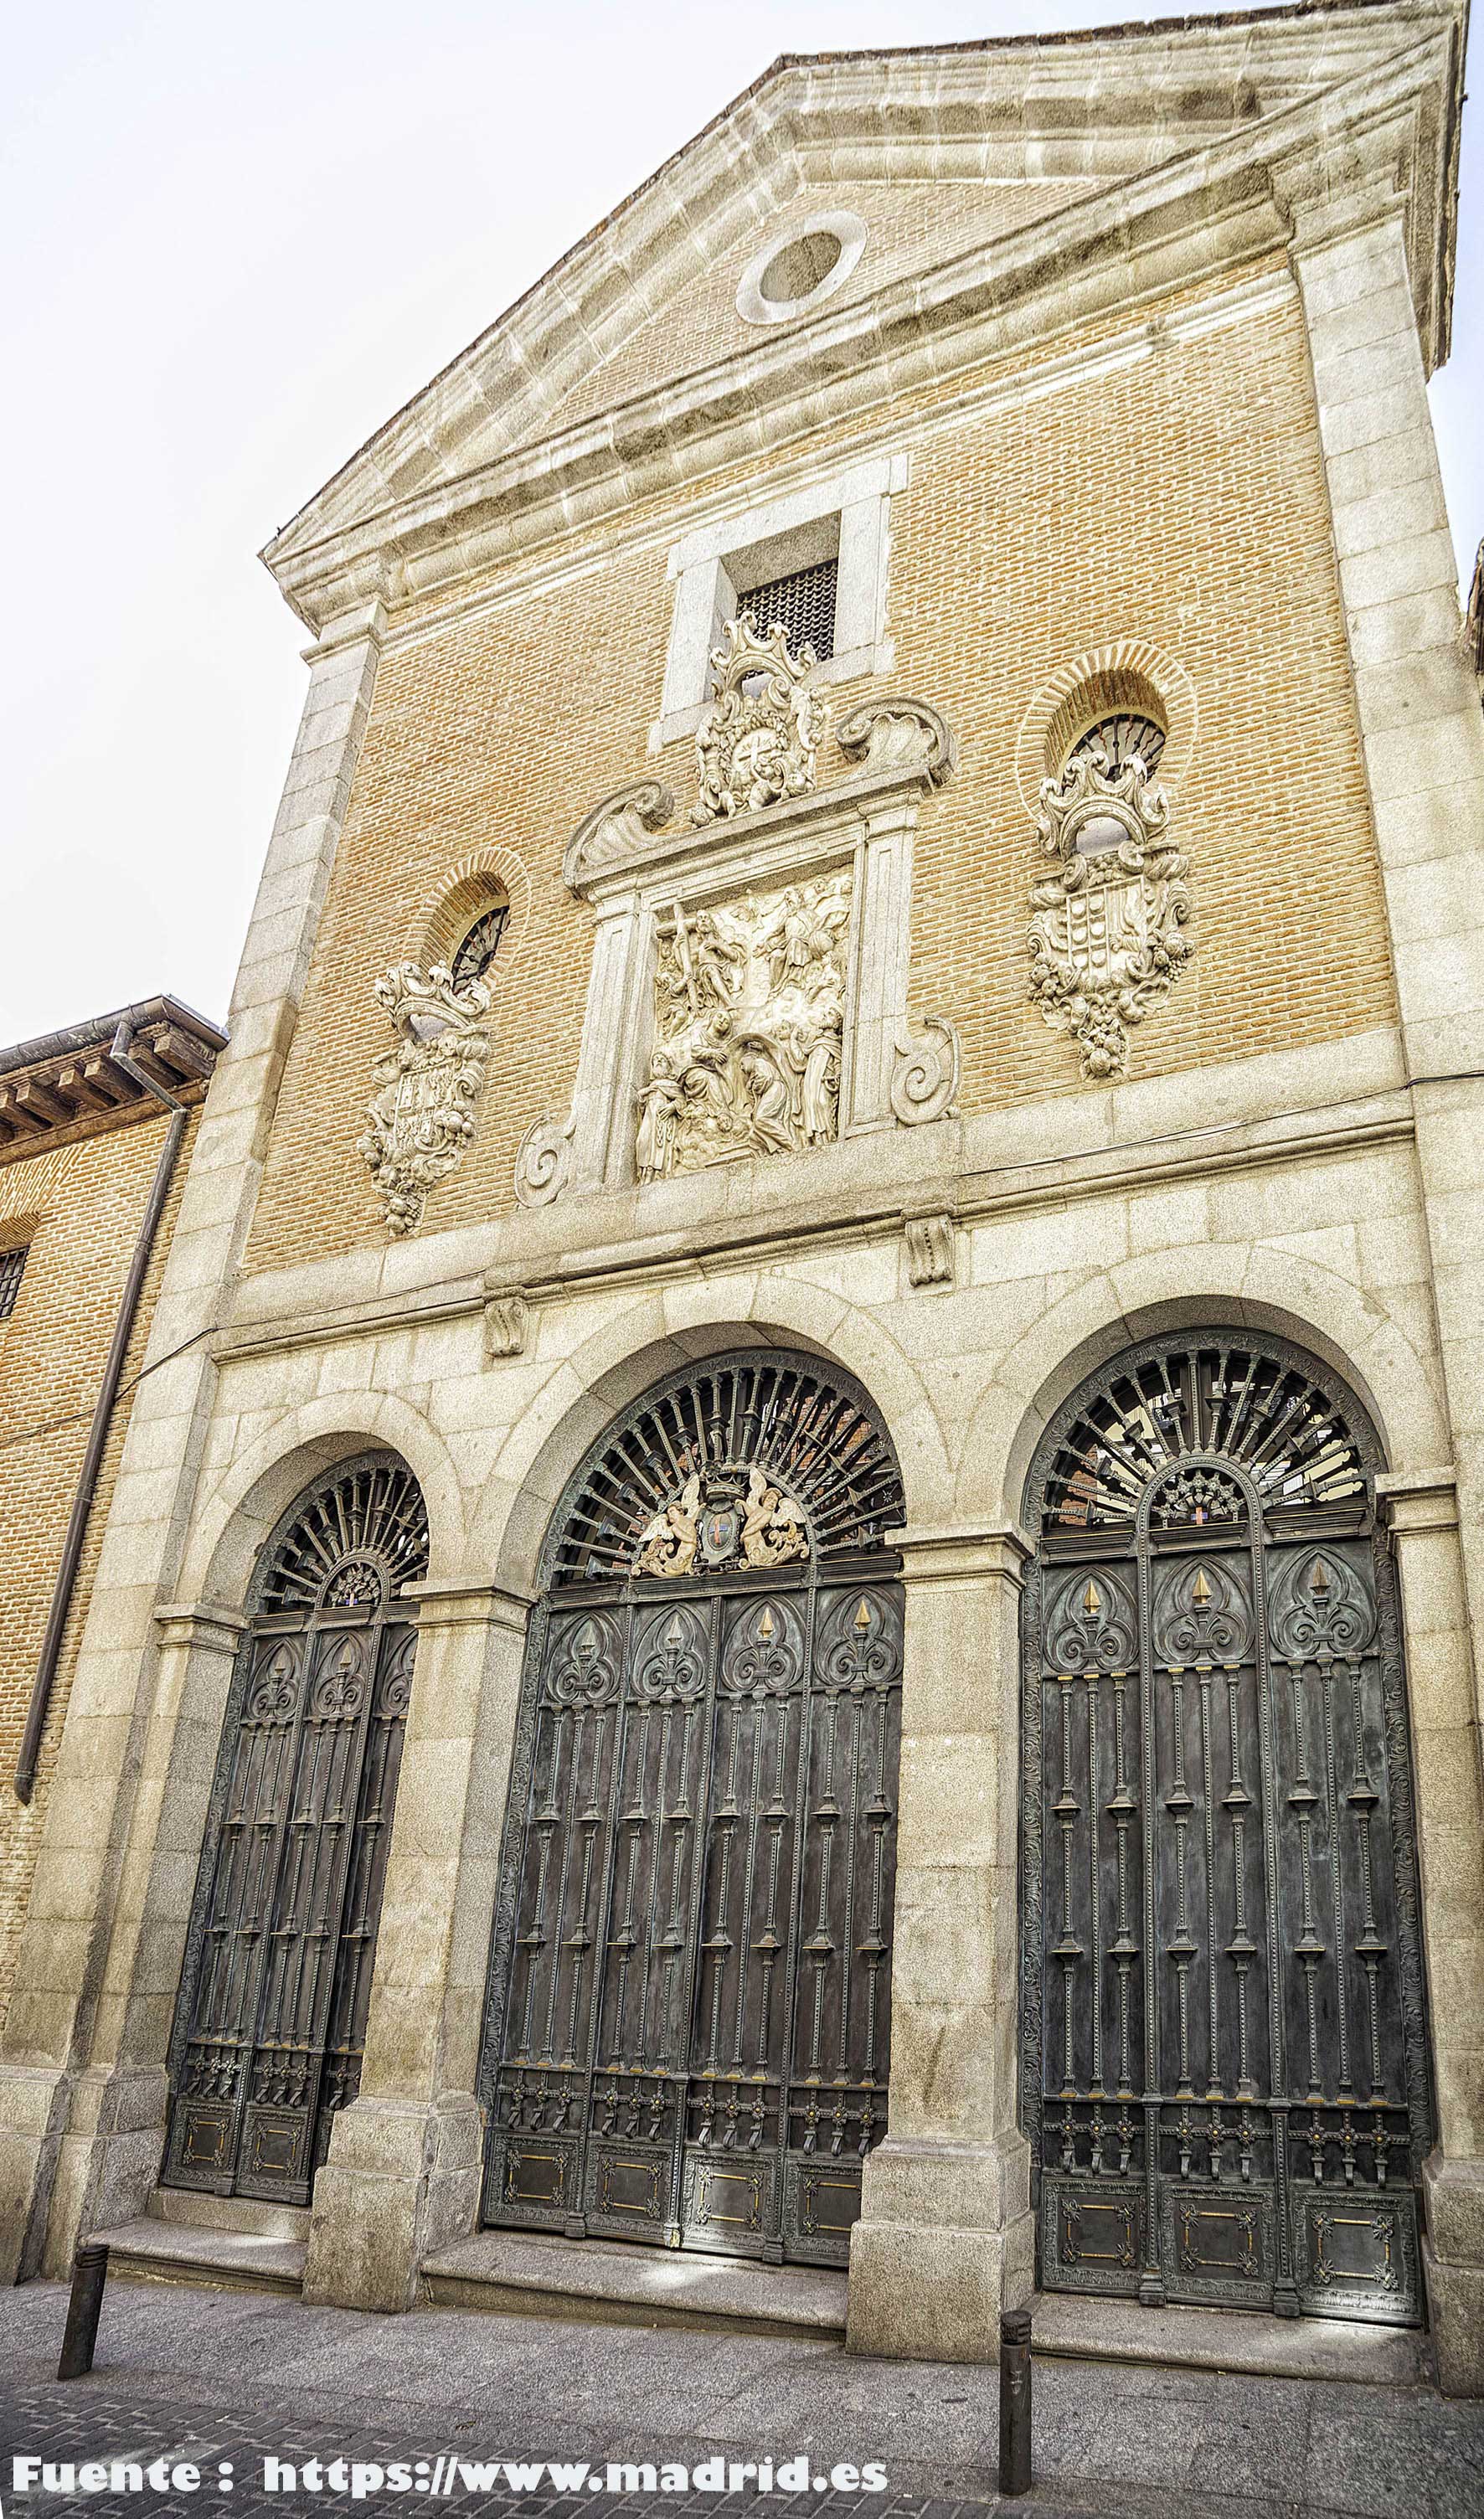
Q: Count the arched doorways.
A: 3